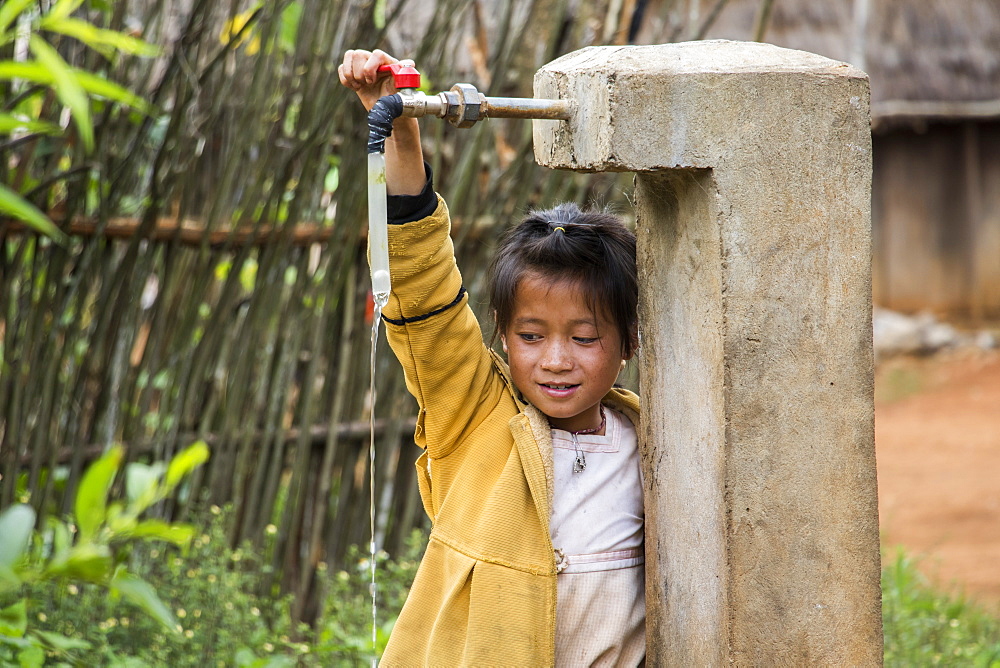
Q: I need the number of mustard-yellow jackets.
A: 1